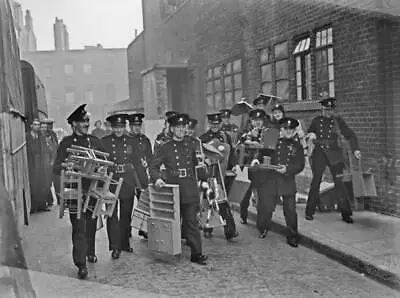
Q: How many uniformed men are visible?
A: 13